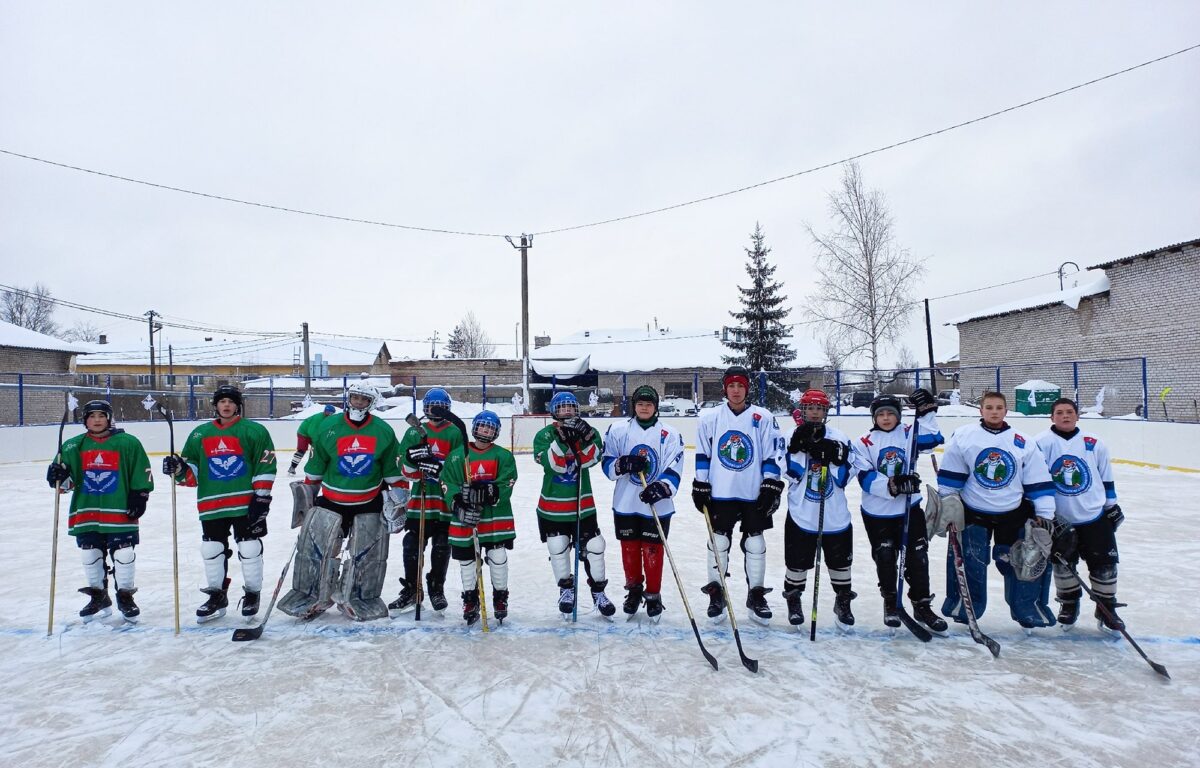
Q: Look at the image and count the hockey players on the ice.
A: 13